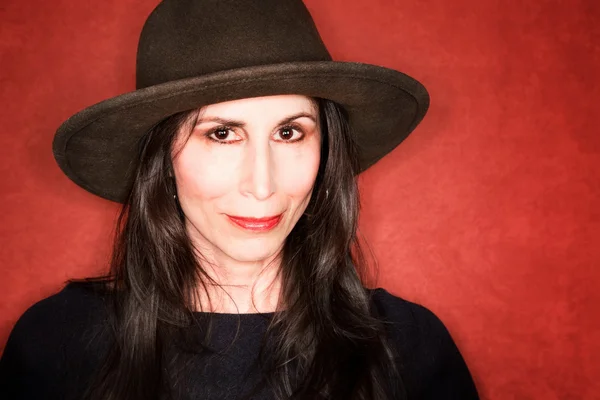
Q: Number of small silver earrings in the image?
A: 2